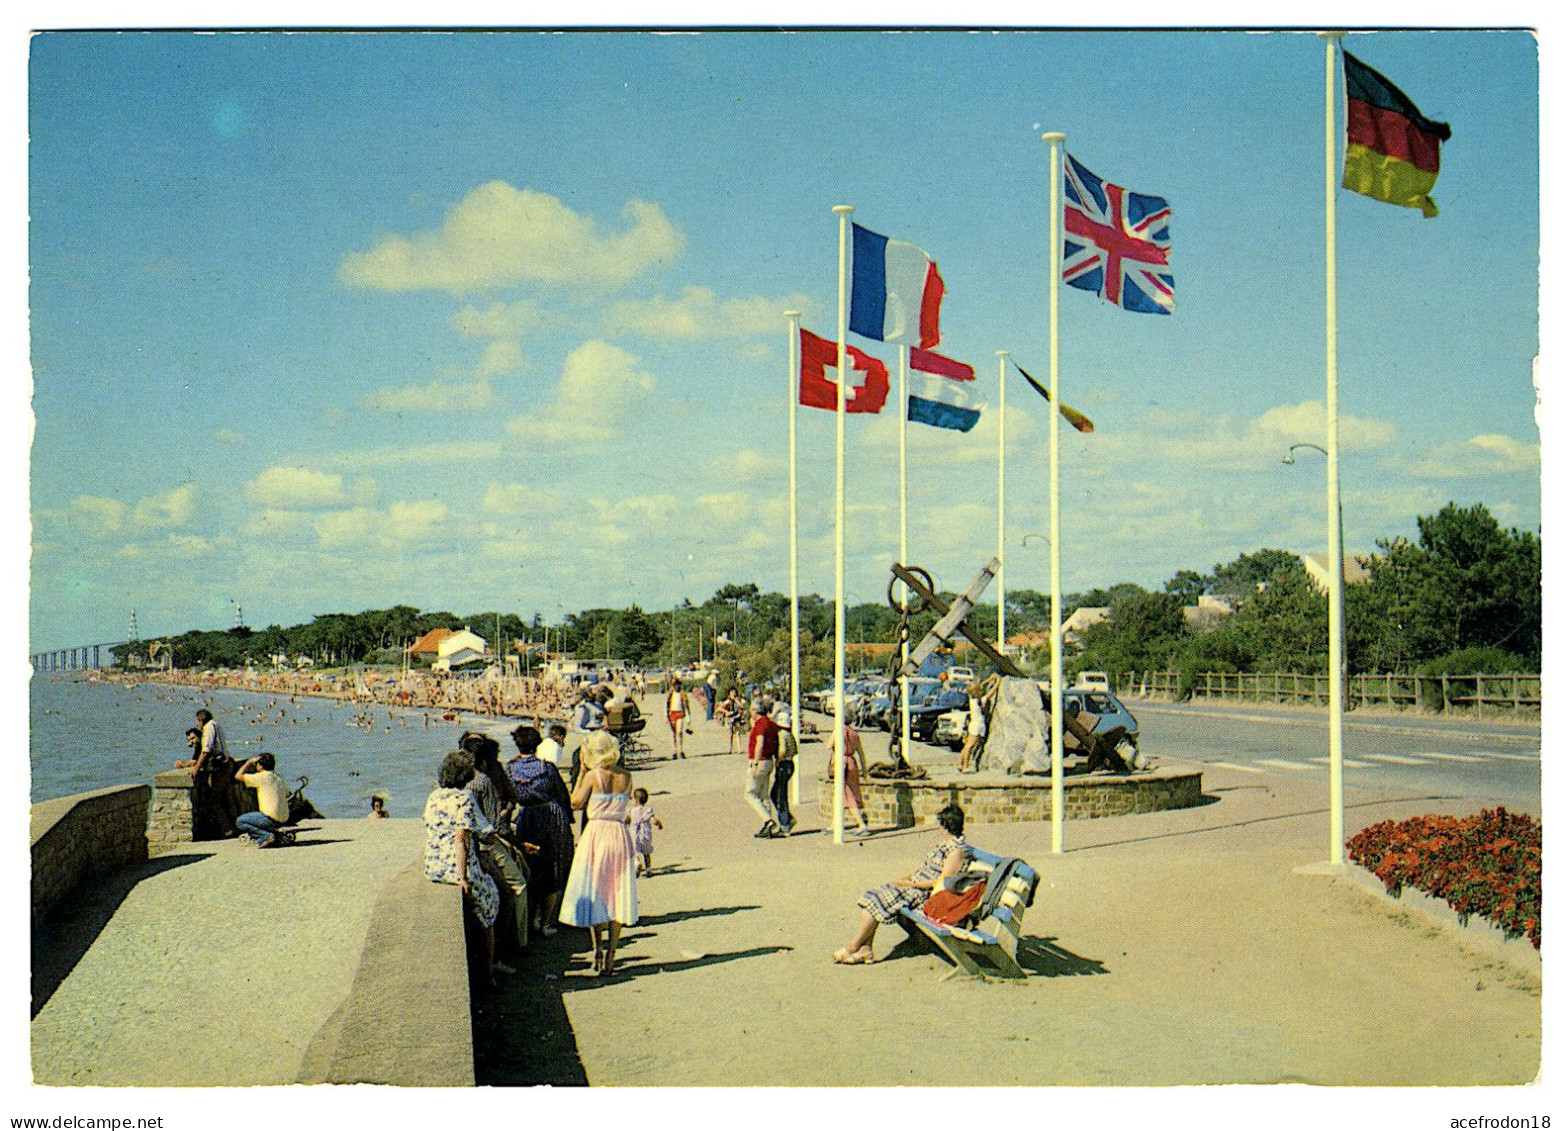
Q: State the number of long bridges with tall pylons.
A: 1